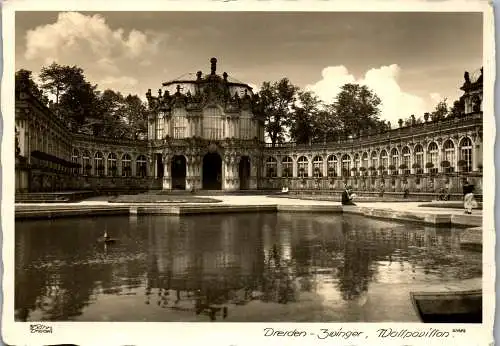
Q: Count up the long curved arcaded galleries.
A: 2